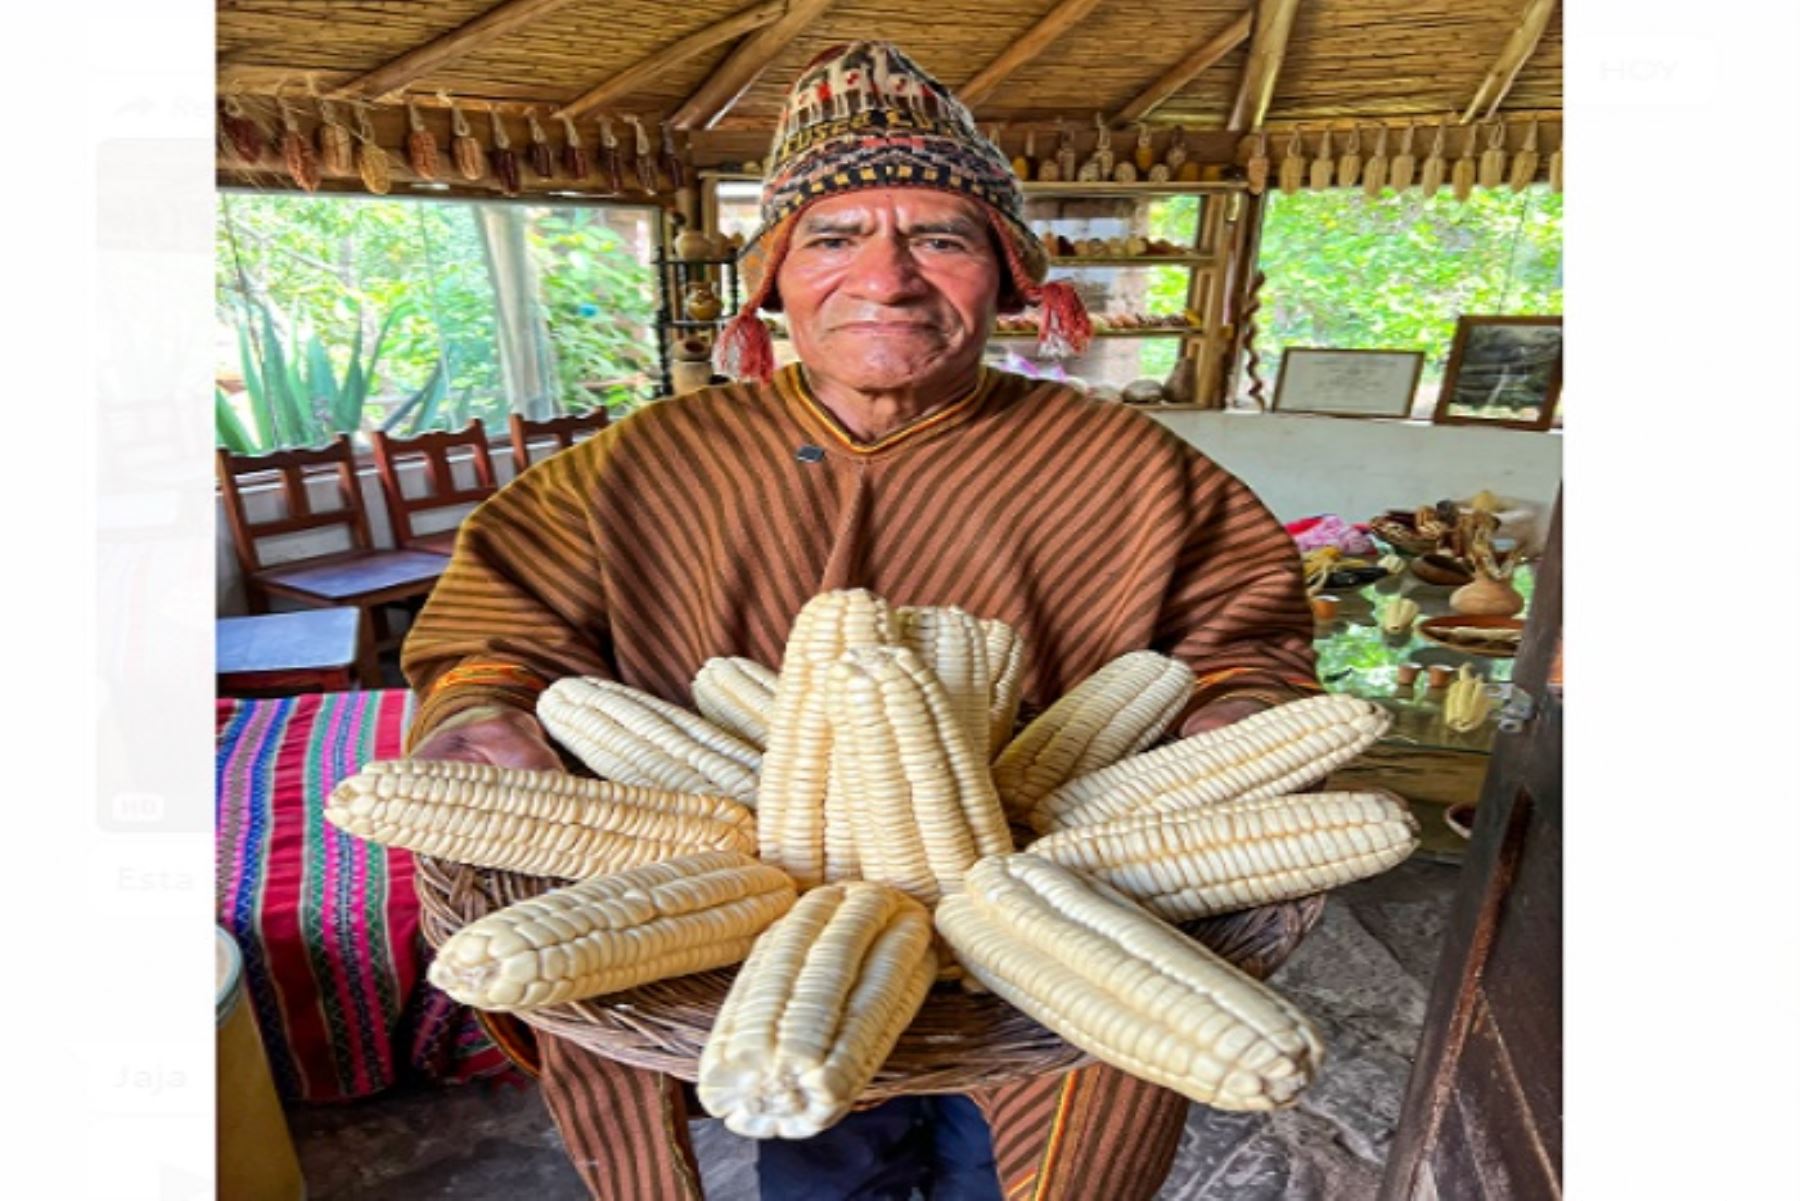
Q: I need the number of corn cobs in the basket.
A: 13